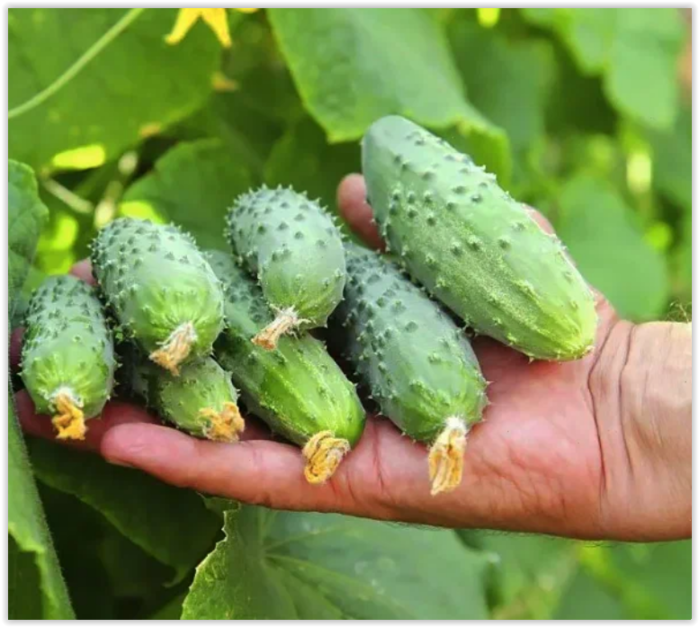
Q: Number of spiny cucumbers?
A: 7